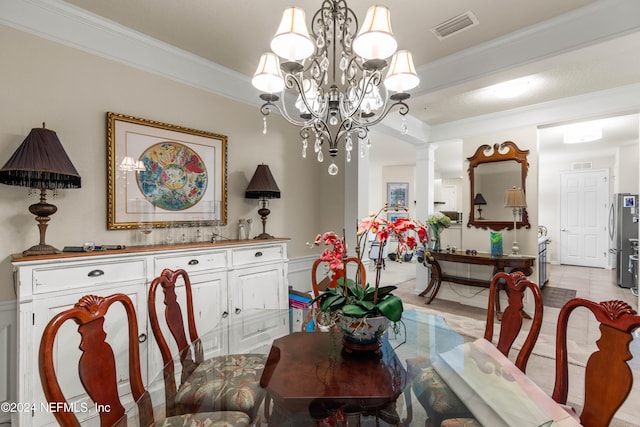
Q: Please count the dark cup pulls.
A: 3